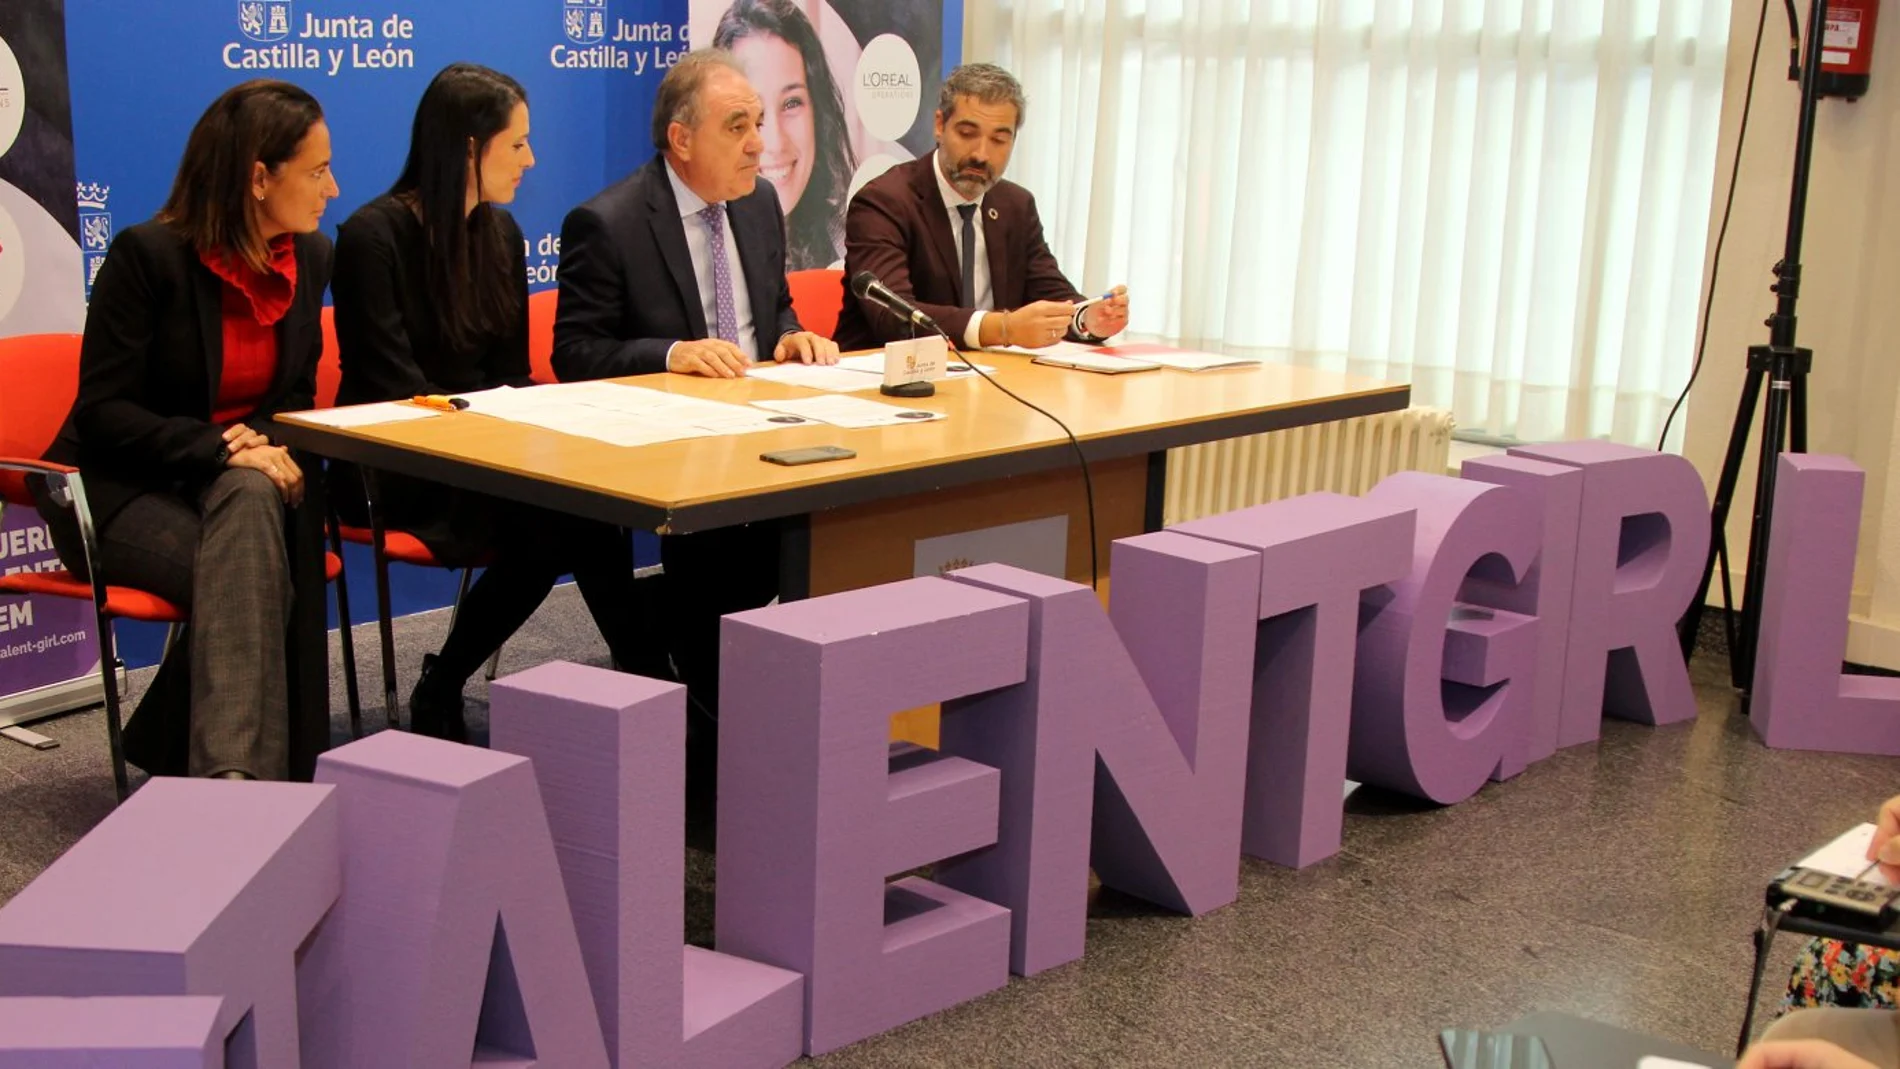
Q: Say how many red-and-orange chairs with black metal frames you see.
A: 4